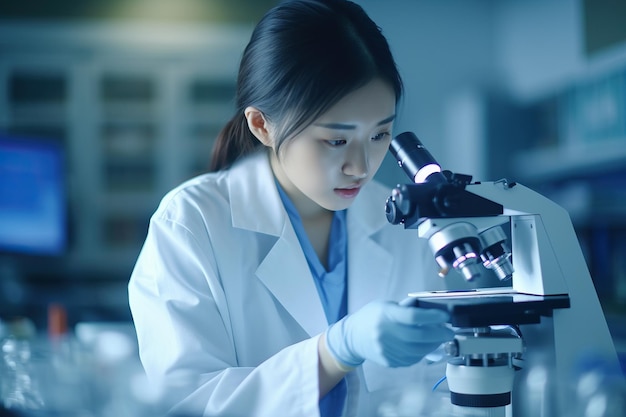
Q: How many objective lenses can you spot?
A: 3